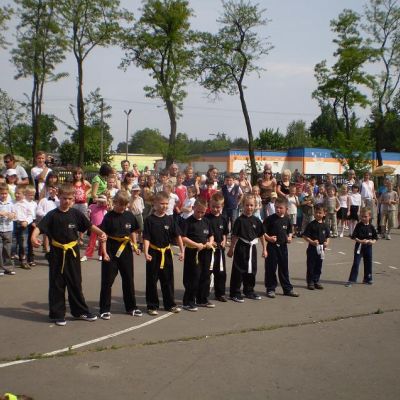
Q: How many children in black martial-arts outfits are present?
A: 9